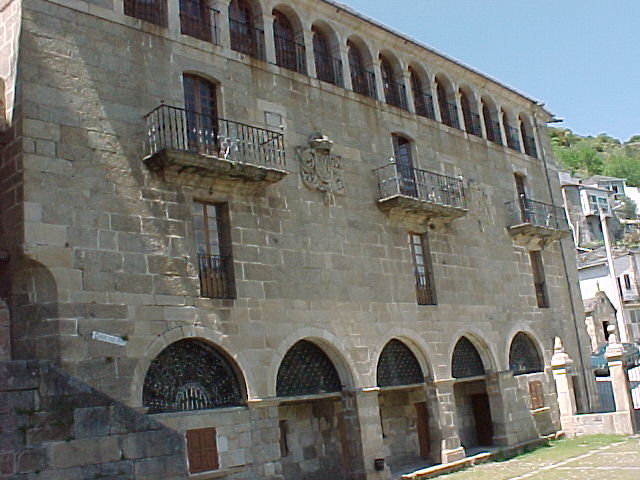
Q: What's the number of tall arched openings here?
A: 13